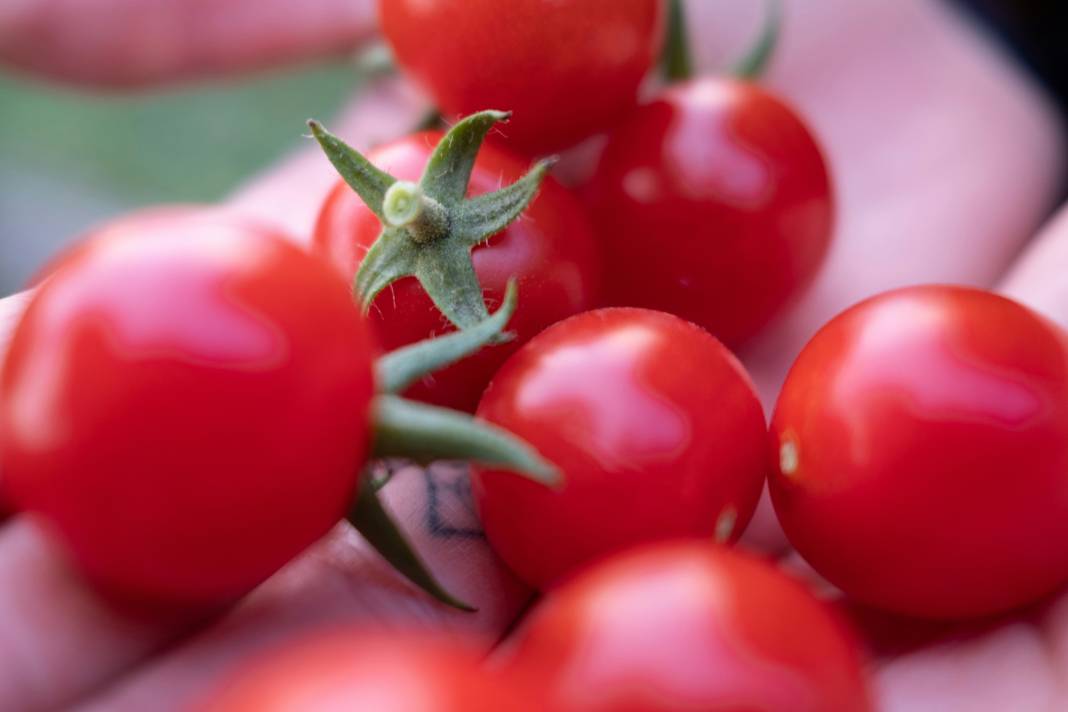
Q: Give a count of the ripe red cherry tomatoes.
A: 8